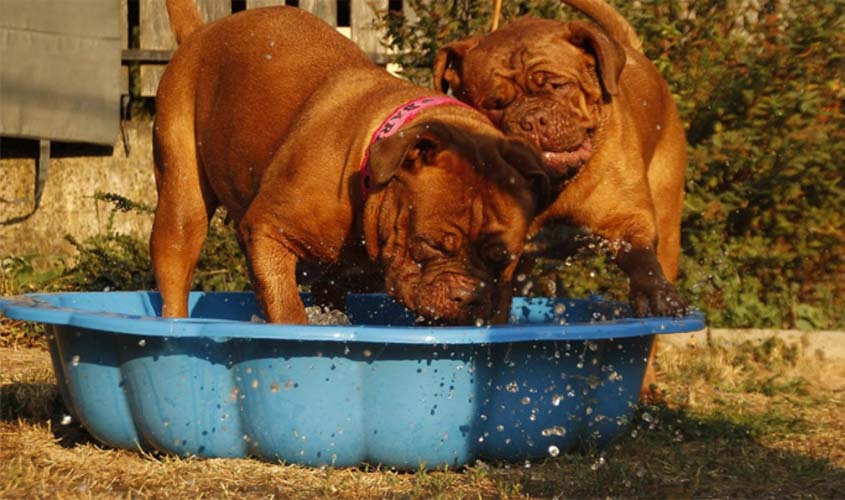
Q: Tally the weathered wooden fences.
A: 1